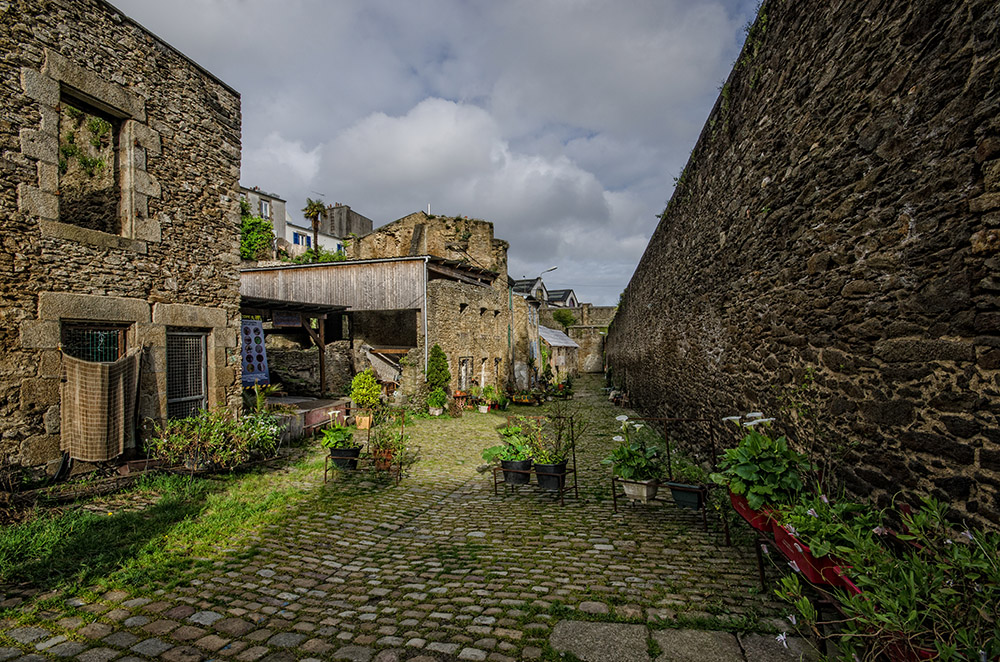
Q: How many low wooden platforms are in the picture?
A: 1